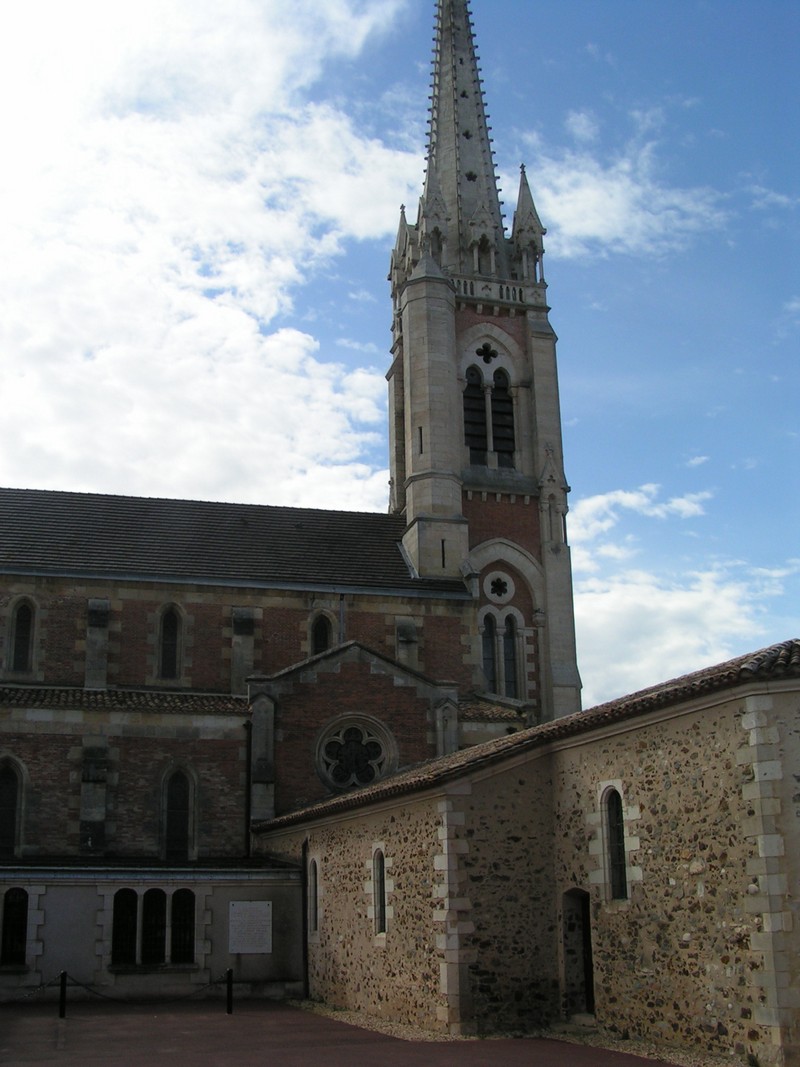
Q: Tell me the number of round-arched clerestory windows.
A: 3